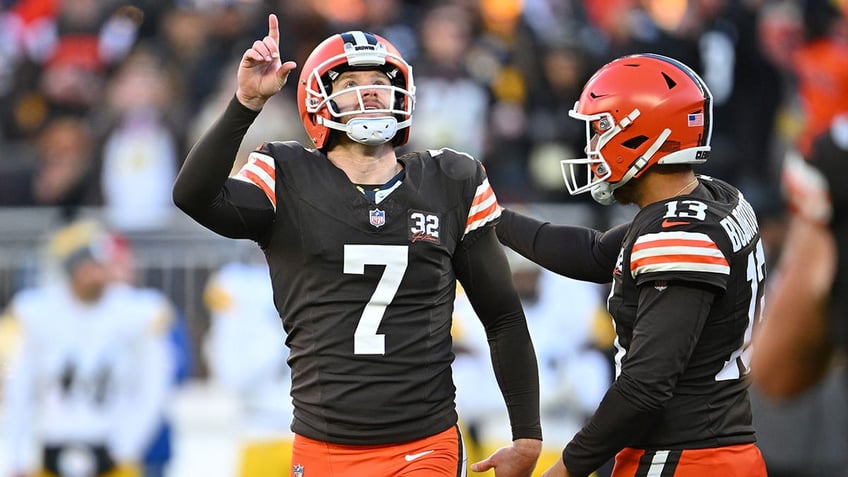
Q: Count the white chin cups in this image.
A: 2